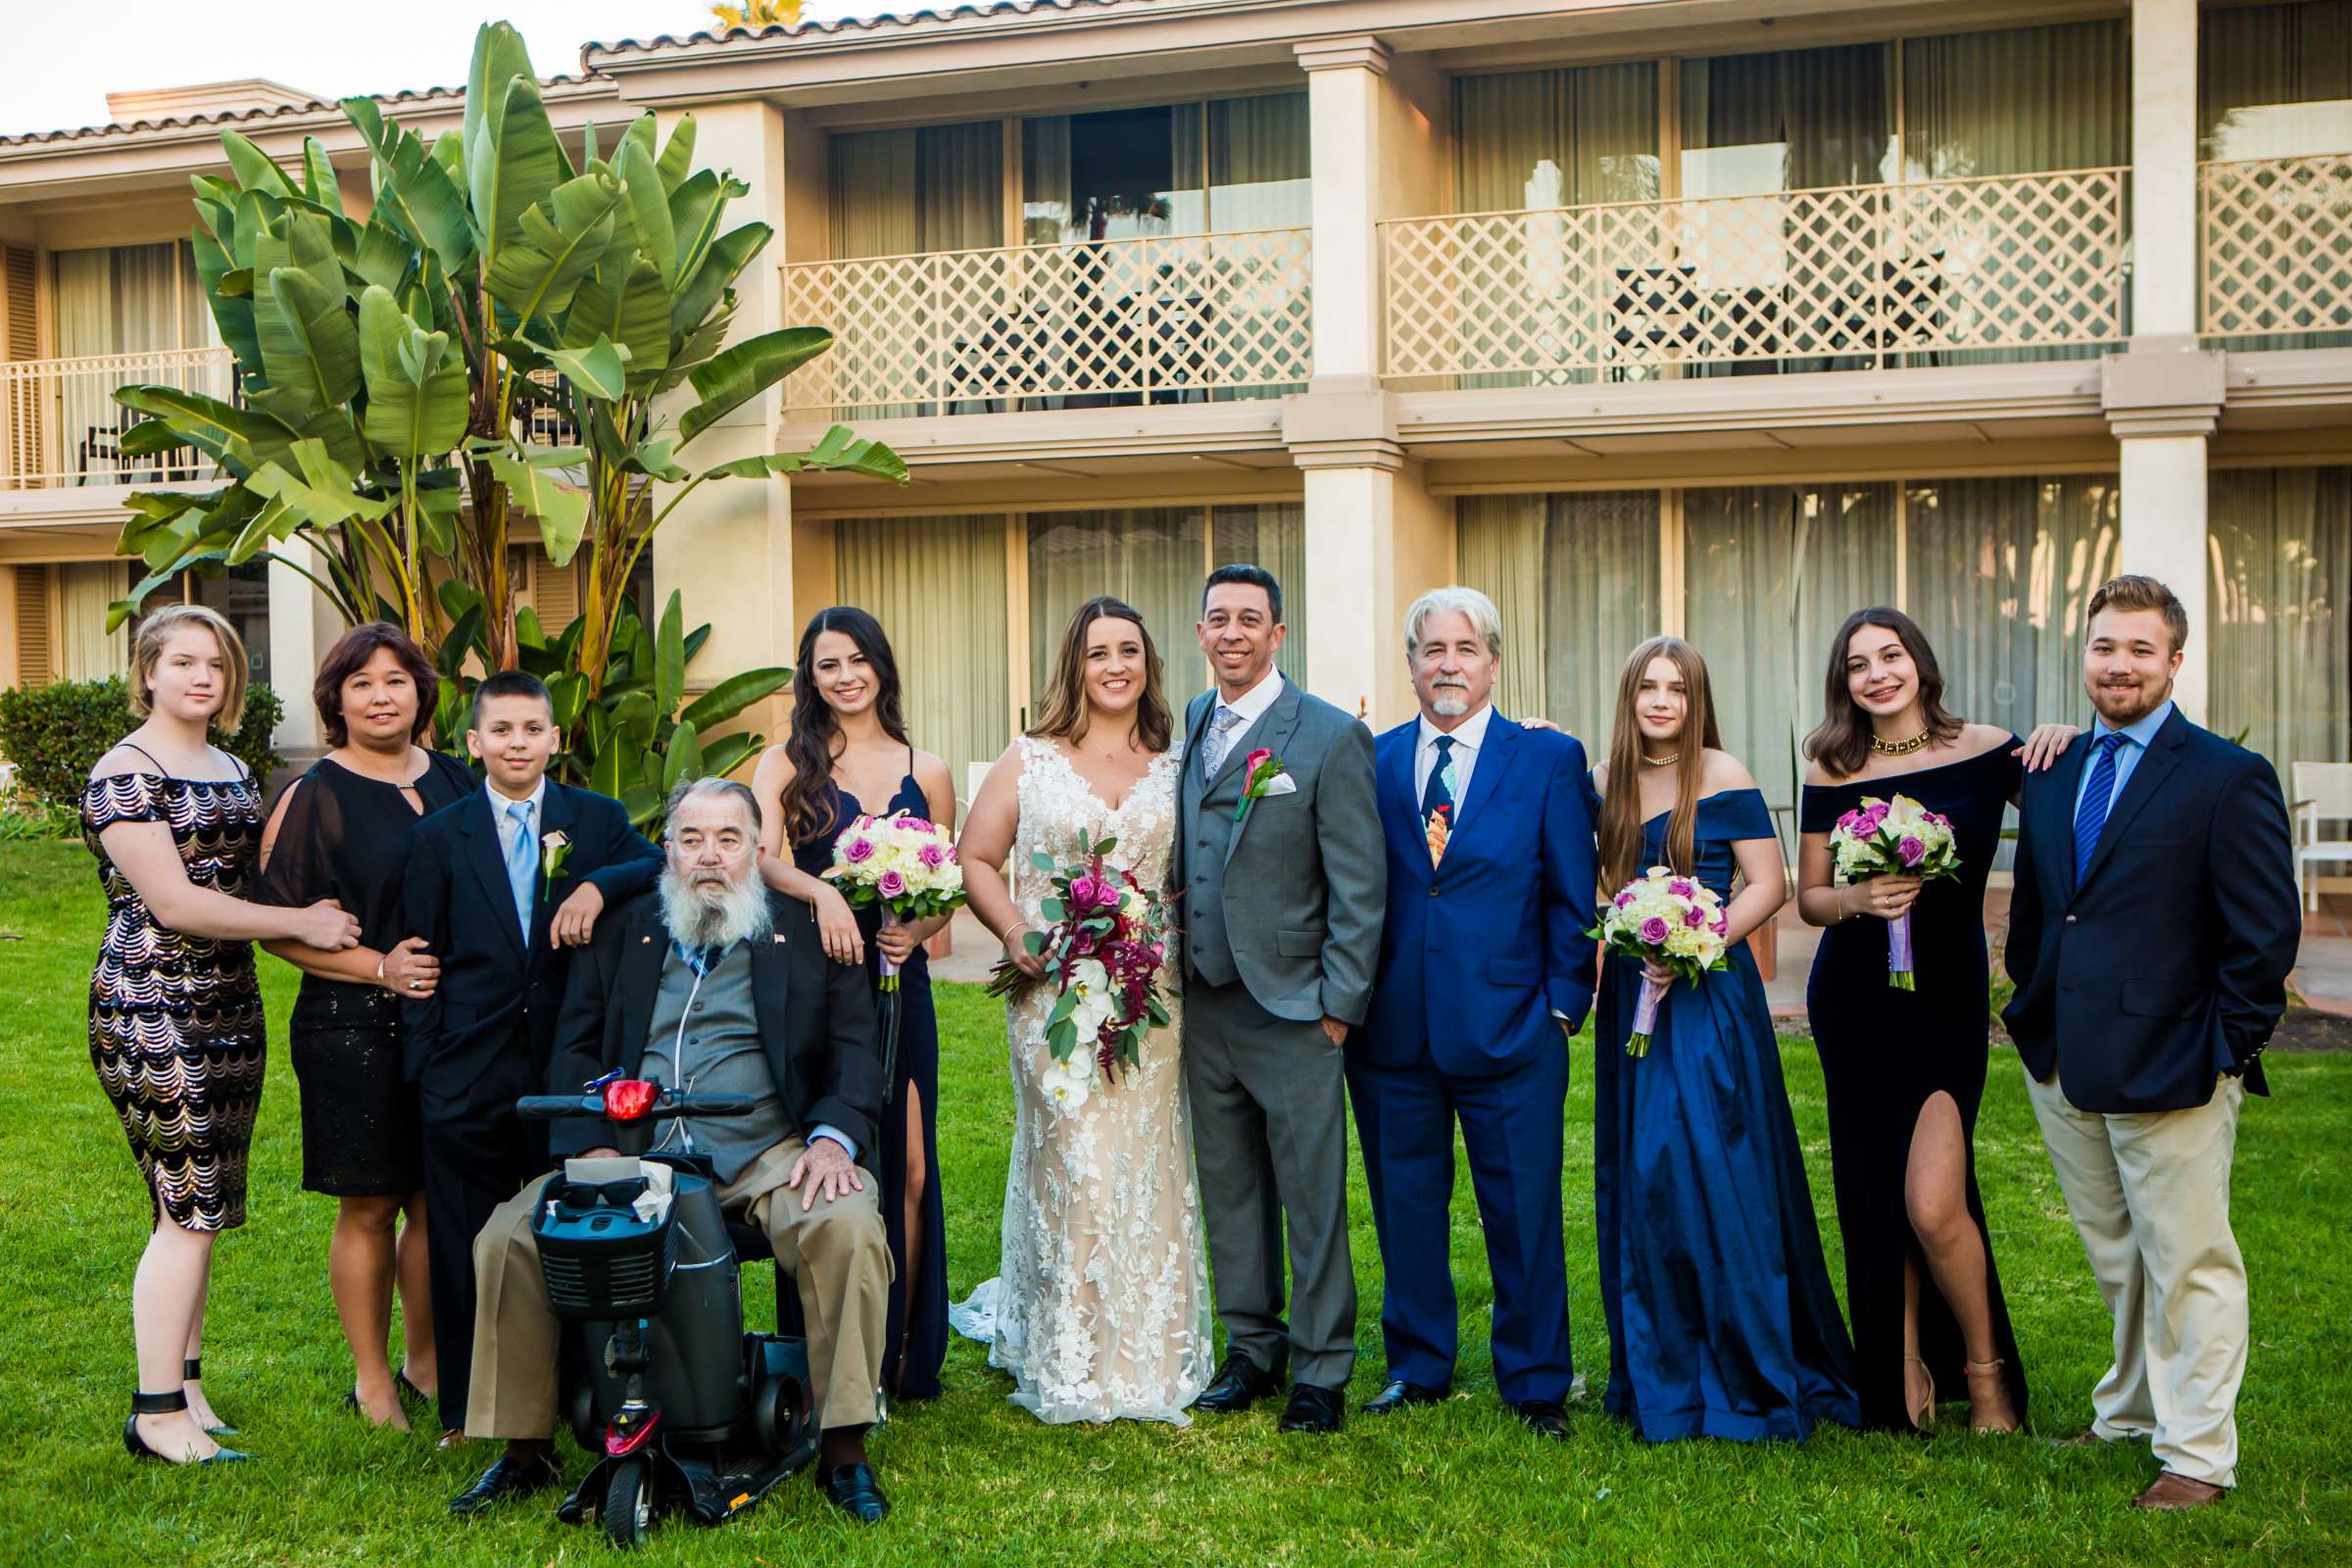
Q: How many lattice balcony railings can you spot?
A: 3